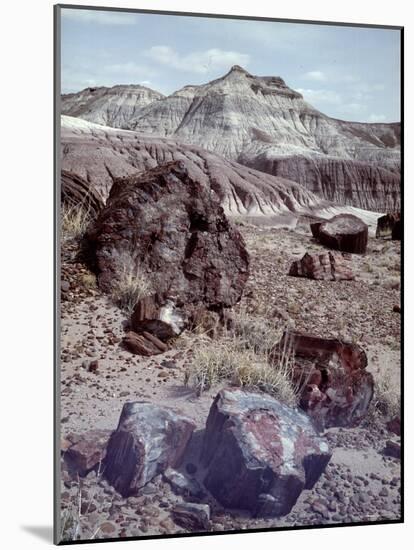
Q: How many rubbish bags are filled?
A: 0